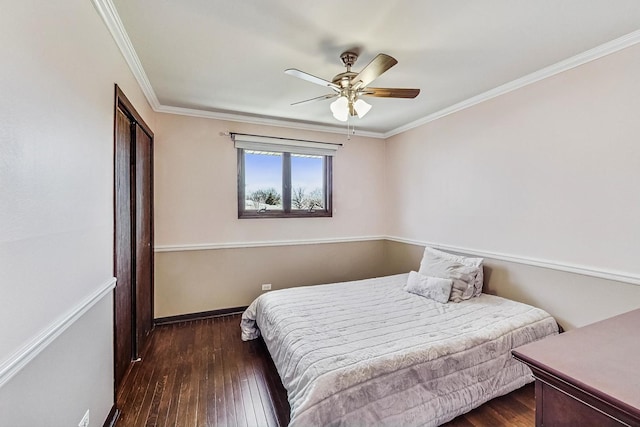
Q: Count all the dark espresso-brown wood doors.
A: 2